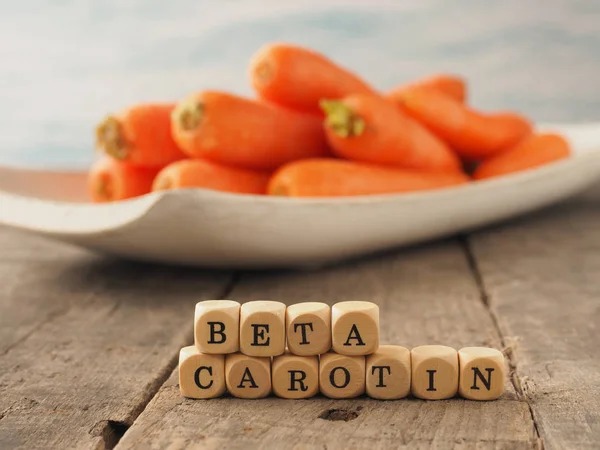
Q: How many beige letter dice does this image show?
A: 11